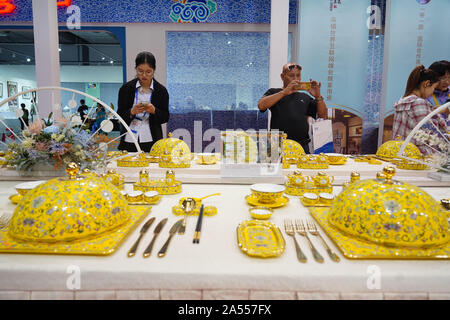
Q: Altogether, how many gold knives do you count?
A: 3